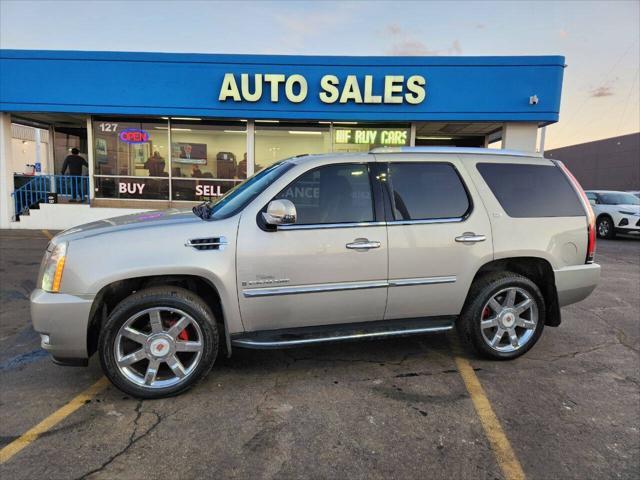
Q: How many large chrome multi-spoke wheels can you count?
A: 2